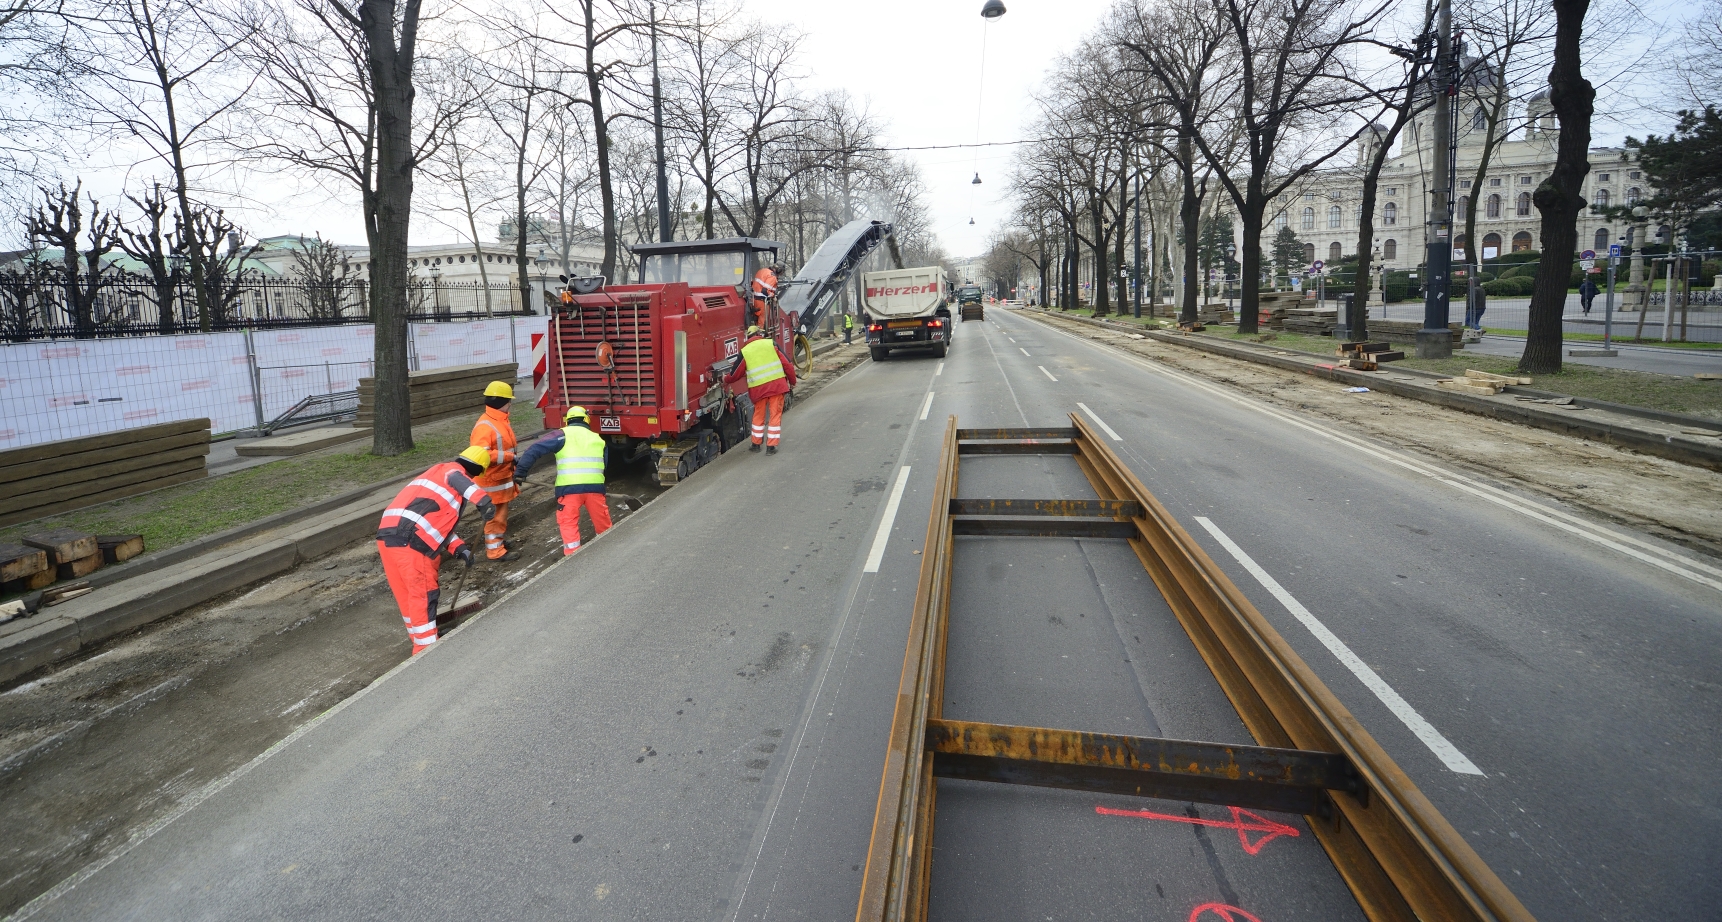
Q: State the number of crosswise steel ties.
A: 6